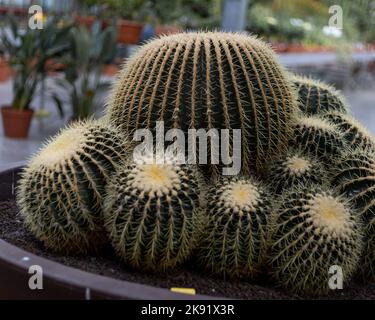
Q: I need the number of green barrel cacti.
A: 10